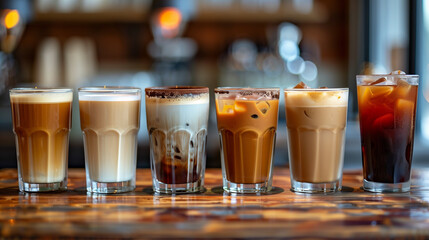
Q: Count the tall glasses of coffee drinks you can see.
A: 6